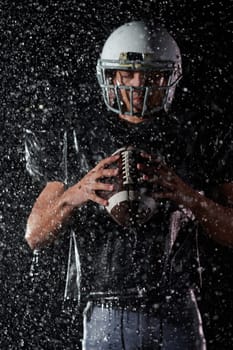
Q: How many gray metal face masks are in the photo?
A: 1